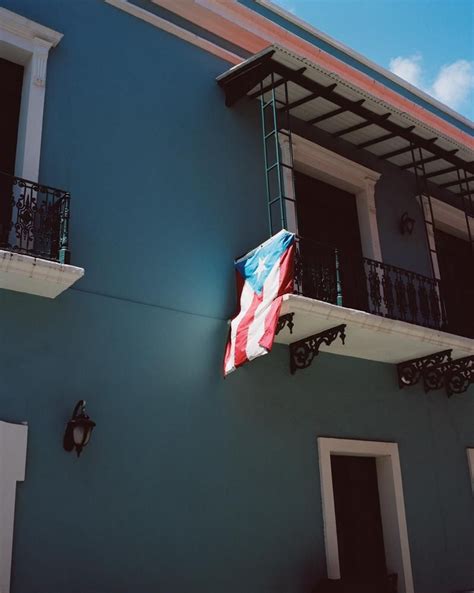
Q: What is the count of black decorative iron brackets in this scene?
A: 5